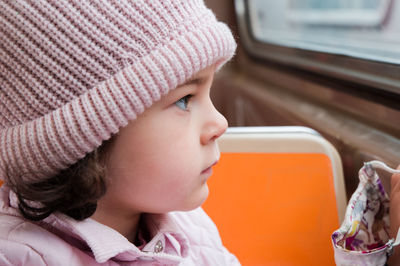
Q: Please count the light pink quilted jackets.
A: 1